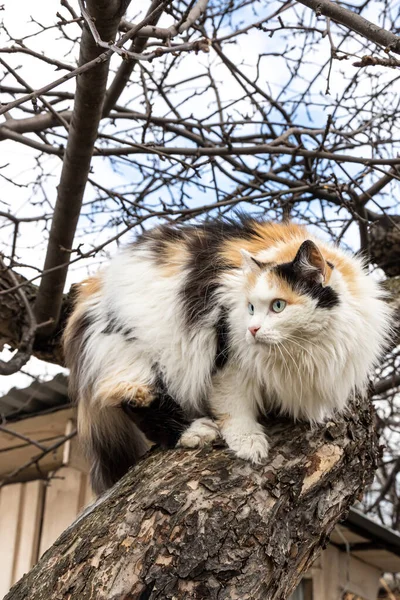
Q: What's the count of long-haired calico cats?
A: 1